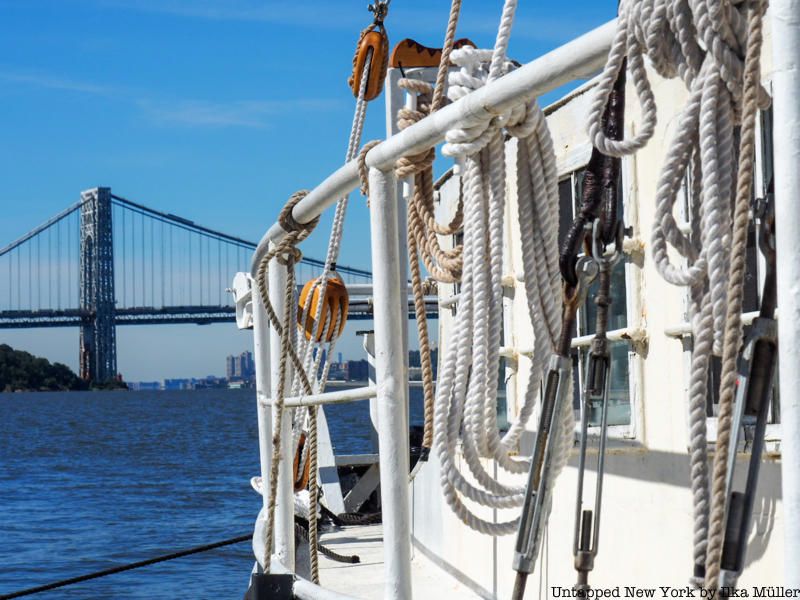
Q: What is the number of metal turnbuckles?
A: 3